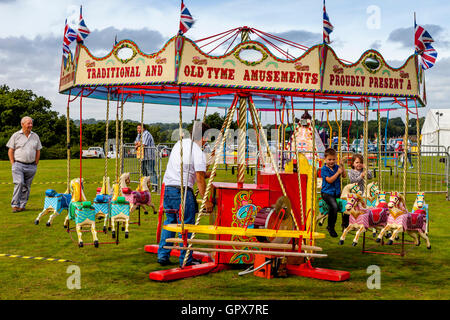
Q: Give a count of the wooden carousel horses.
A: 12